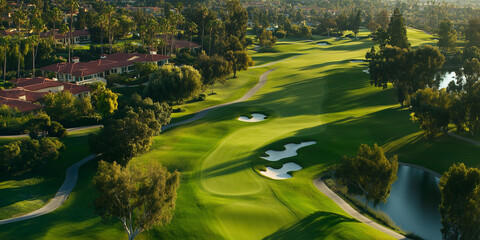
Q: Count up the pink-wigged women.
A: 0